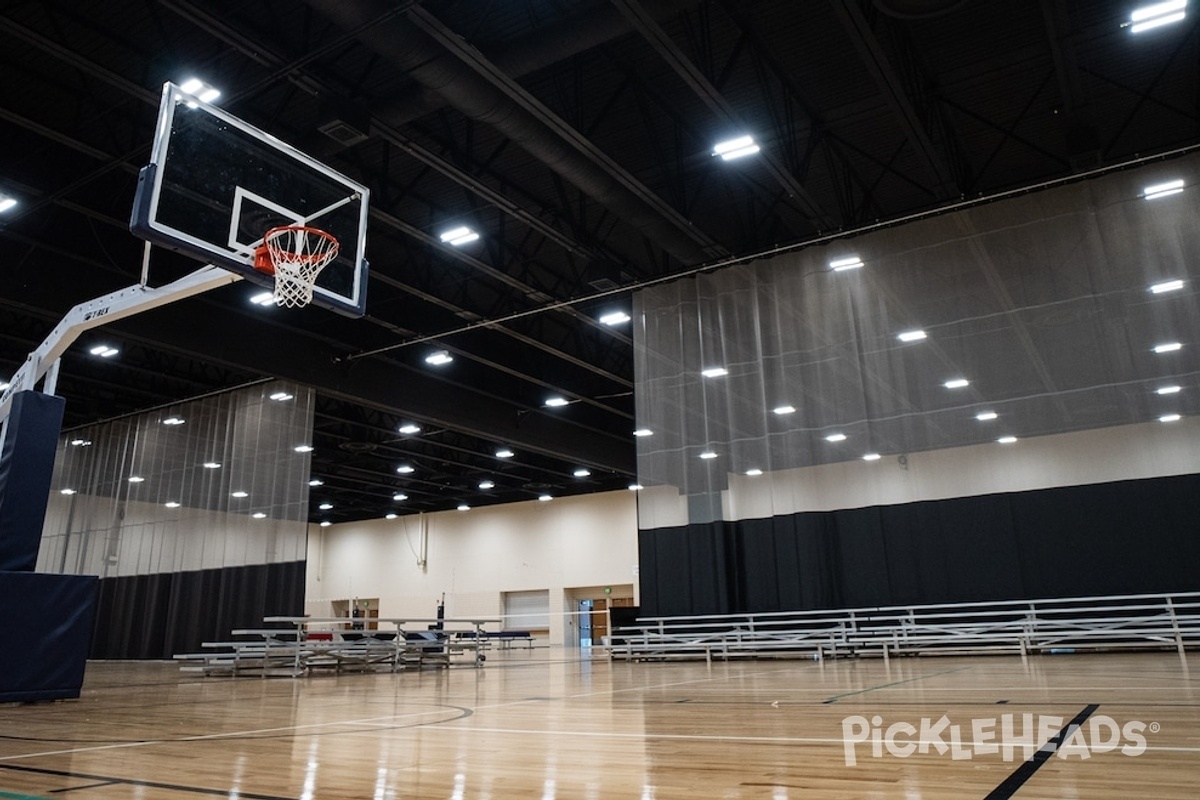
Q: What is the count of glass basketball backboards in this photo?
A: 1